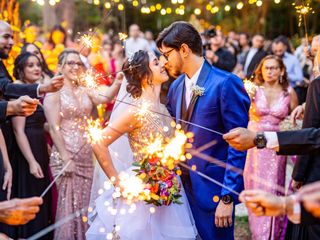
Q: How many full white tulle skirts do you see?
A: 1